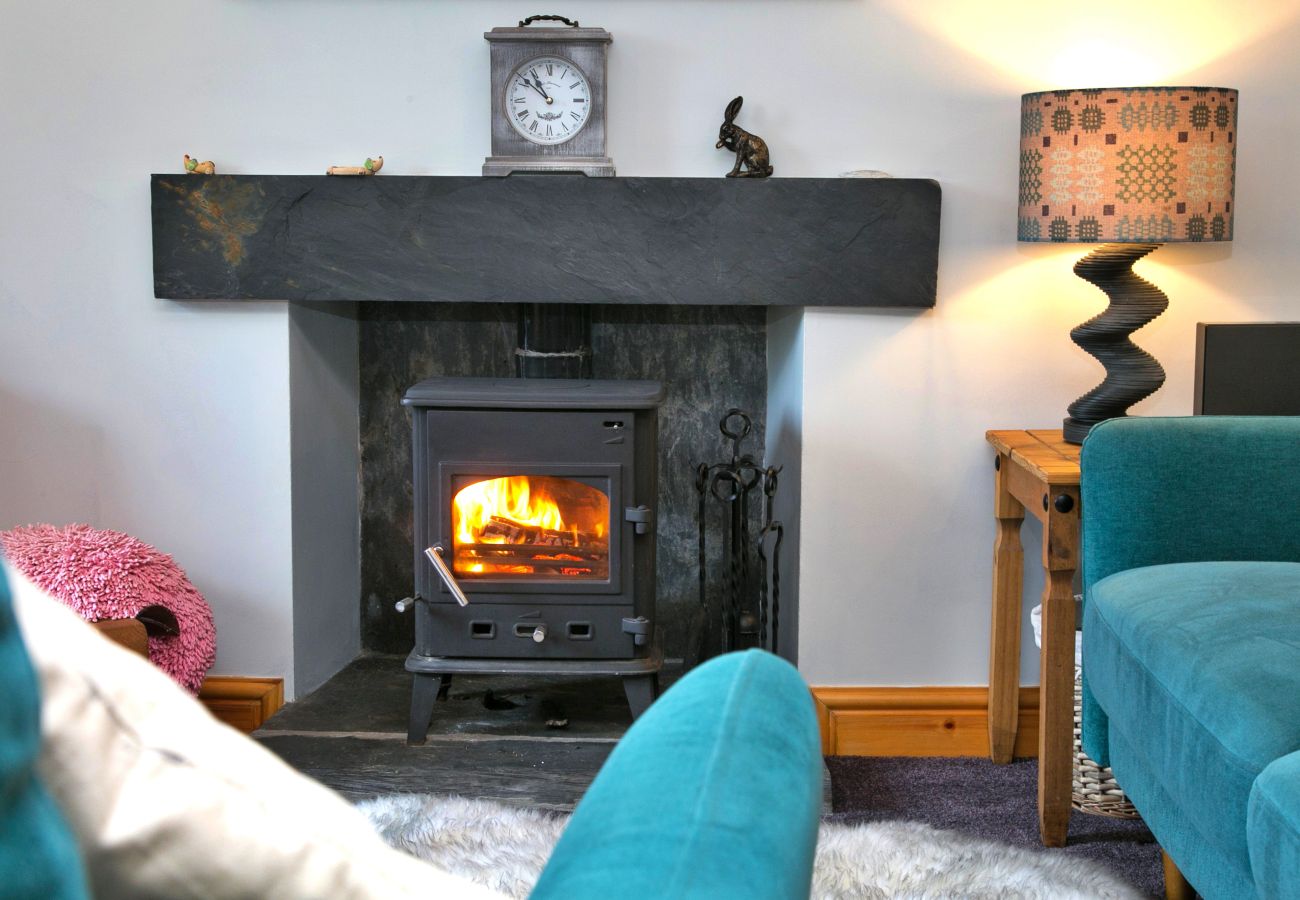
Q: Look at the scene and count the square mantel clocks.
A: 1